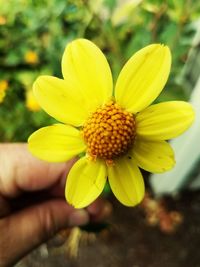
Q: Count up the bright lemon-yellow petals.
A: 8